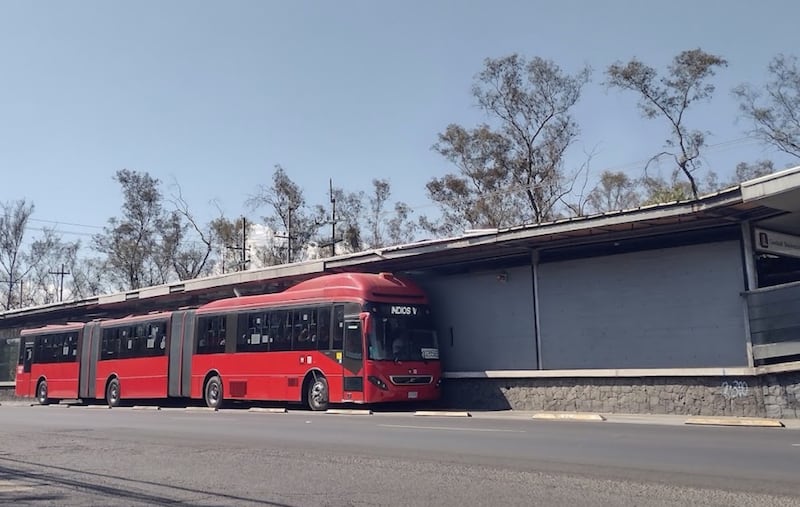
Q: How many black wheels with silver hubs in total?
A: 4